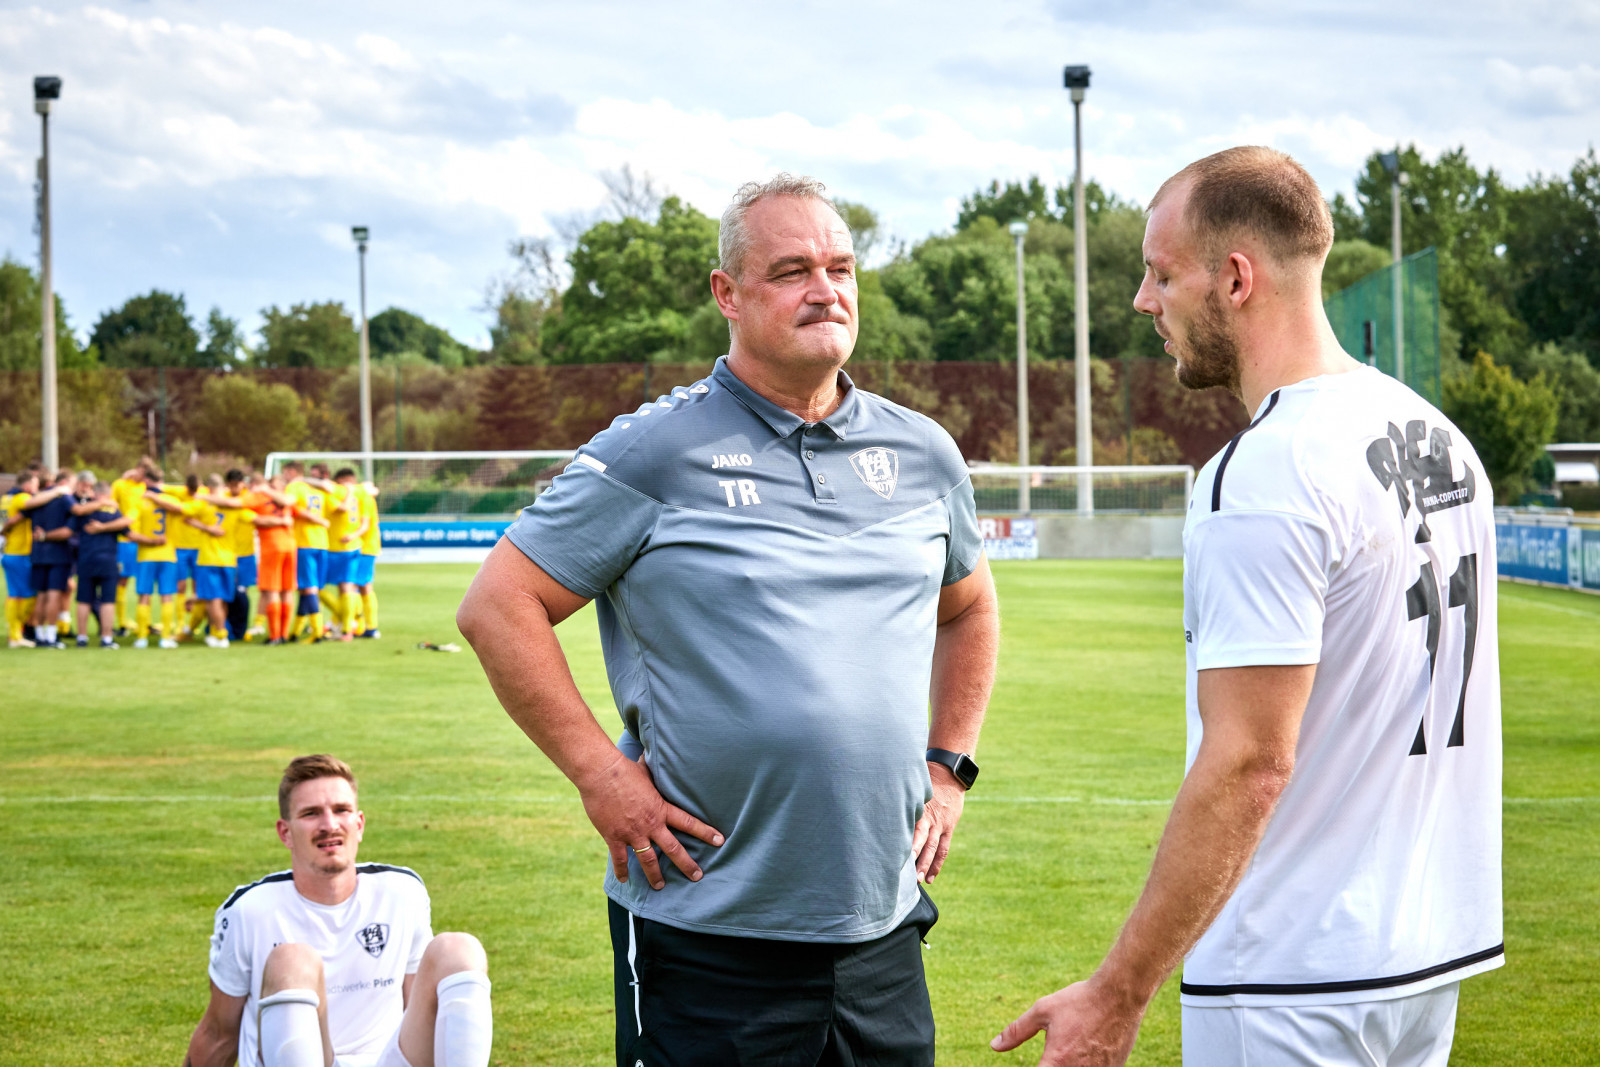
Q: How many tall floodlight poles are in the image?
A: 5